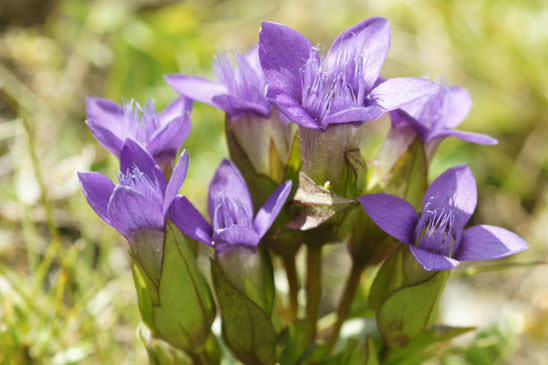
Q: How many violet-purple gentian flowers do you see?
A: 7